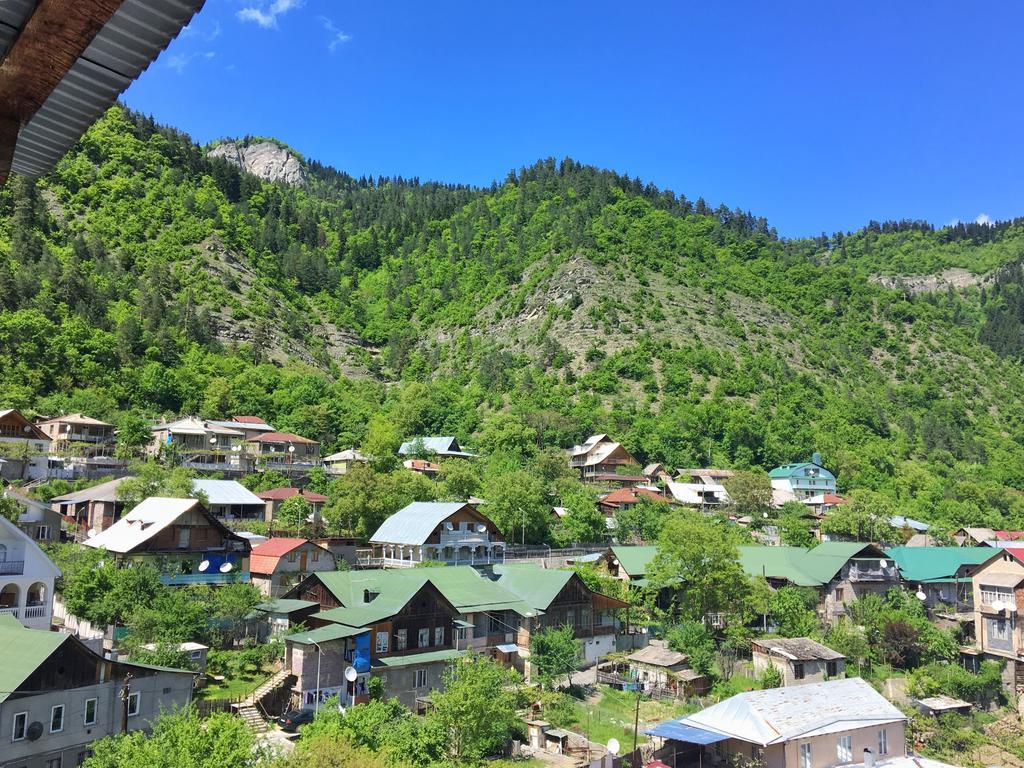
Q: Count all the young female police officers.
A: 0